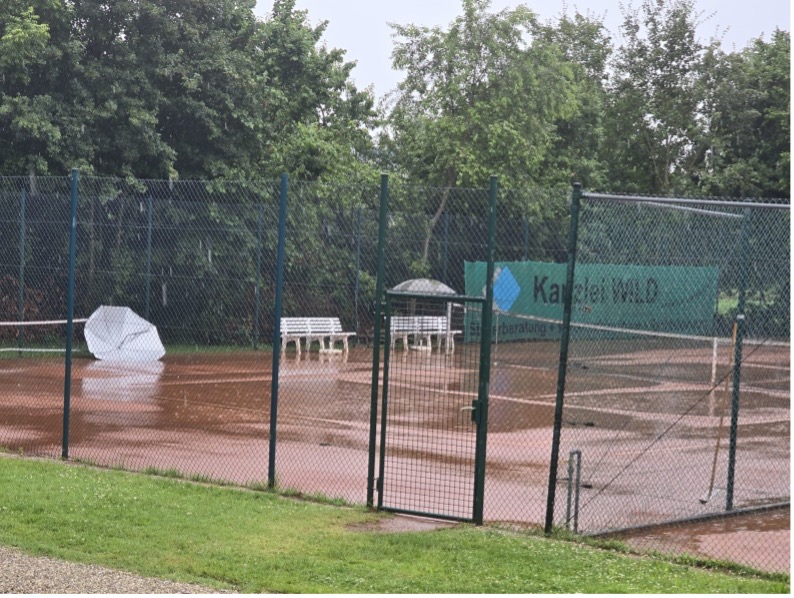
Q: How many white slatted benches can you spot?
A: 2